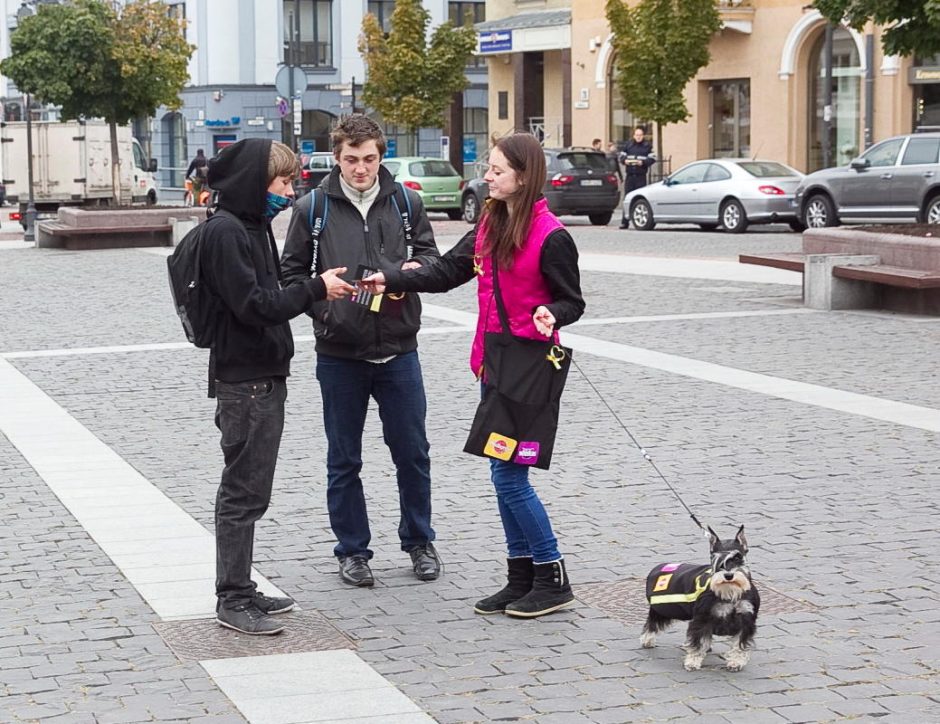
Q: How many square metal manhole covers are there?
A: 2